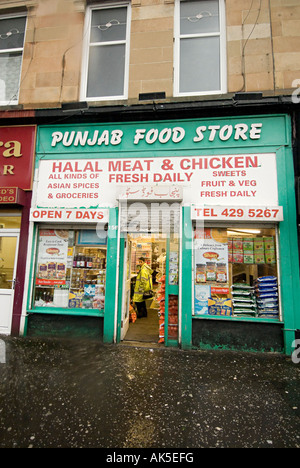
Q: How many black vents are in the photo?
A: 3